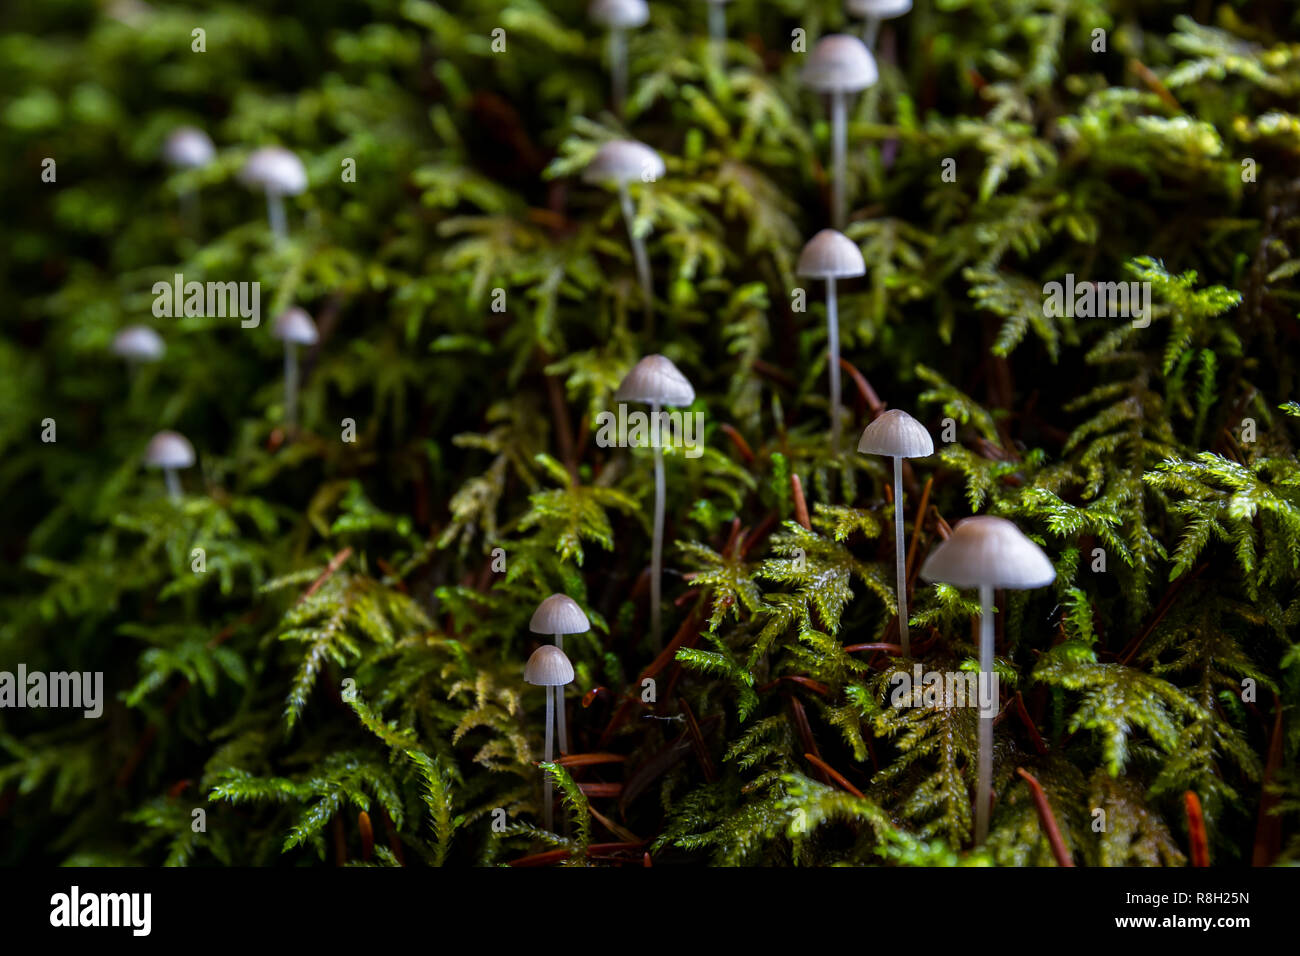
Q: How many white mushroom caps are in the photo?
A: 15